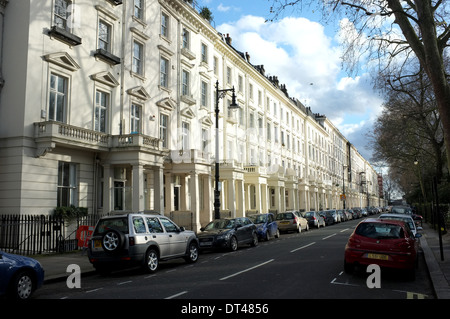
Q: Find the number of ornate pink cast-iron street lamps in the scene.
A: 0